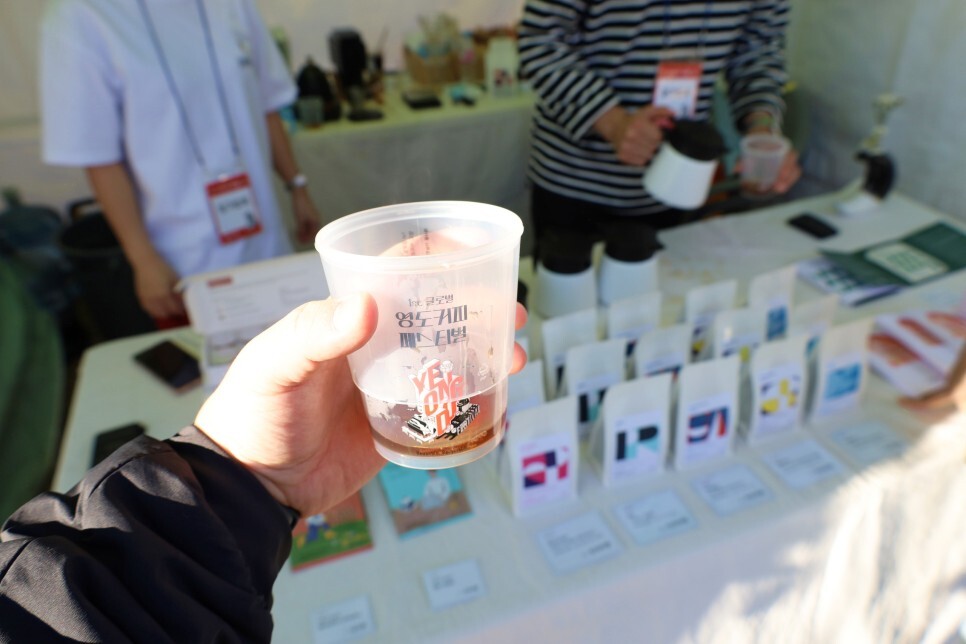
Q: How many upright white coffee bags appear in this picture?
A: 15